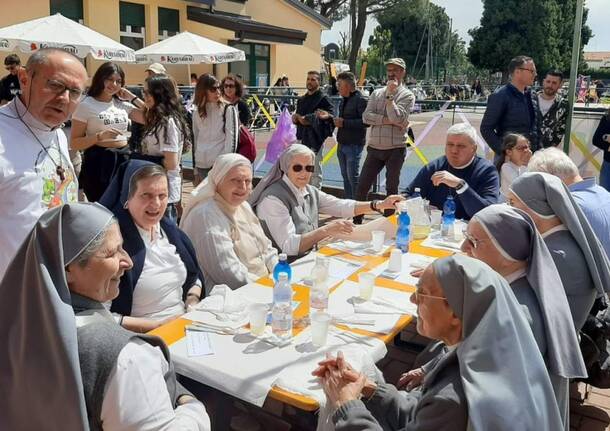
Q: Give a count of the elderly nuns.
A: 7